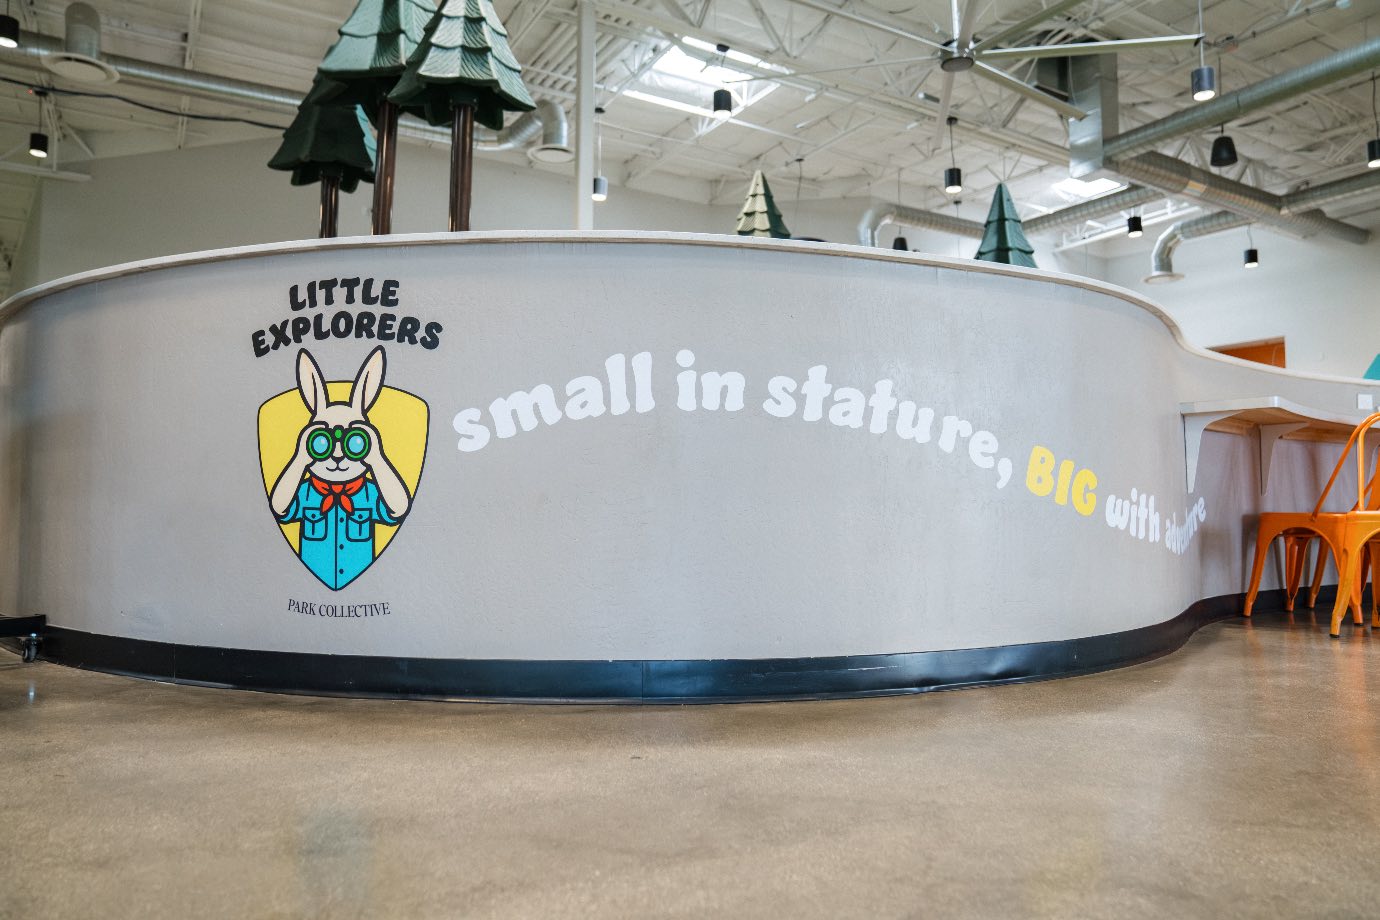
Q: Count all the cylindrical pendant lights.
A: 9